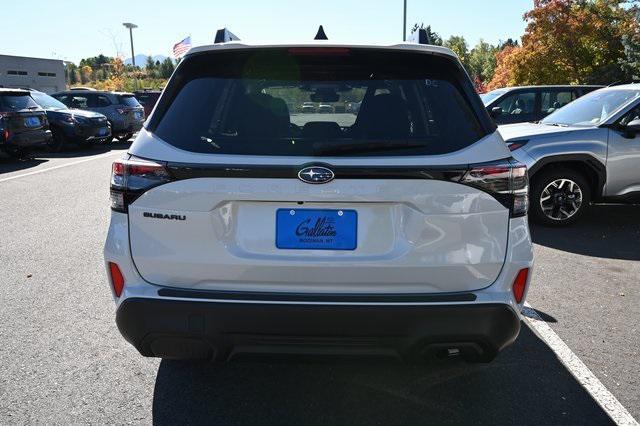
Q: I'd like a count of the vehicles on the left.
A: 4